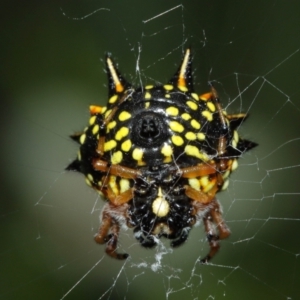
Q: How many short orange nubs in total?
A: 2